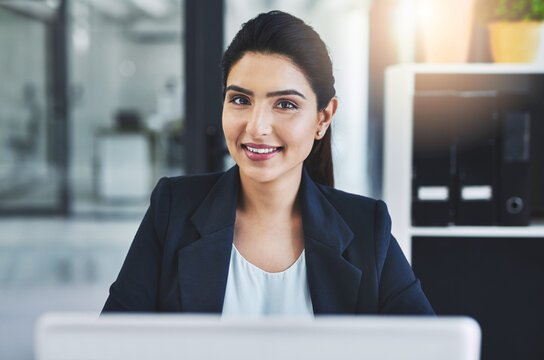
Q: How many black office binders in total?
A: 3